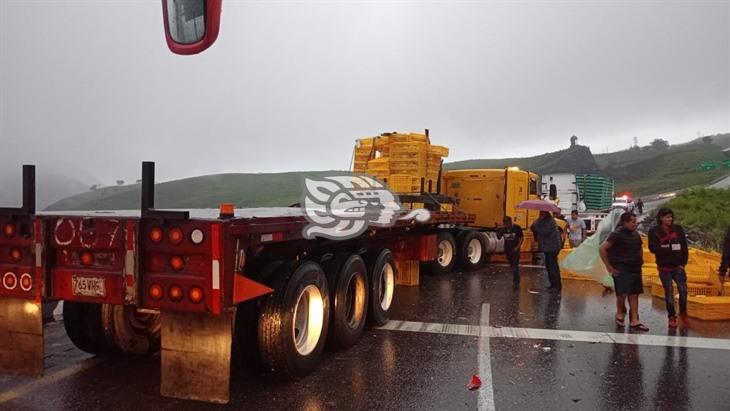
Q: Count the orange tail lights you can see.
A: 11